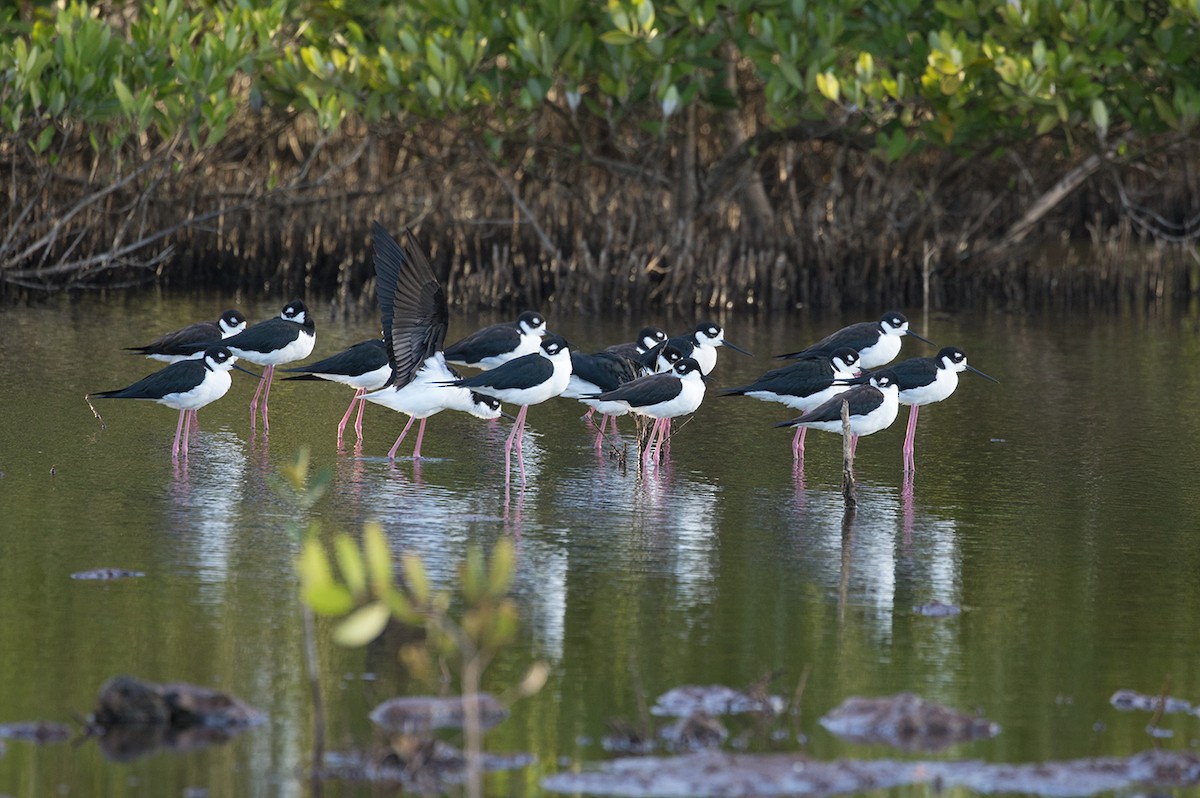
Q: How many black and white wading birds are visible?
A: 15